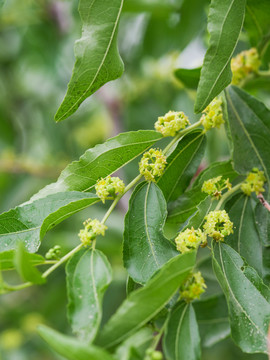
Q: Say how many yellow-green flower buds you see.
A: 11